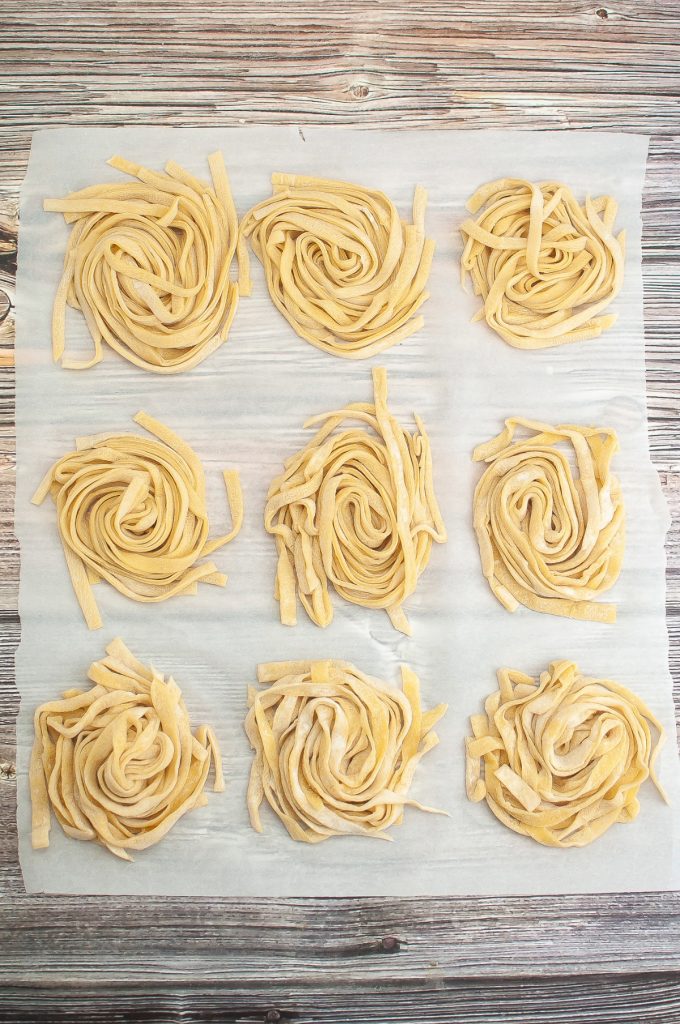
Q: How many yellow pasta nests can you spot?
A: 9